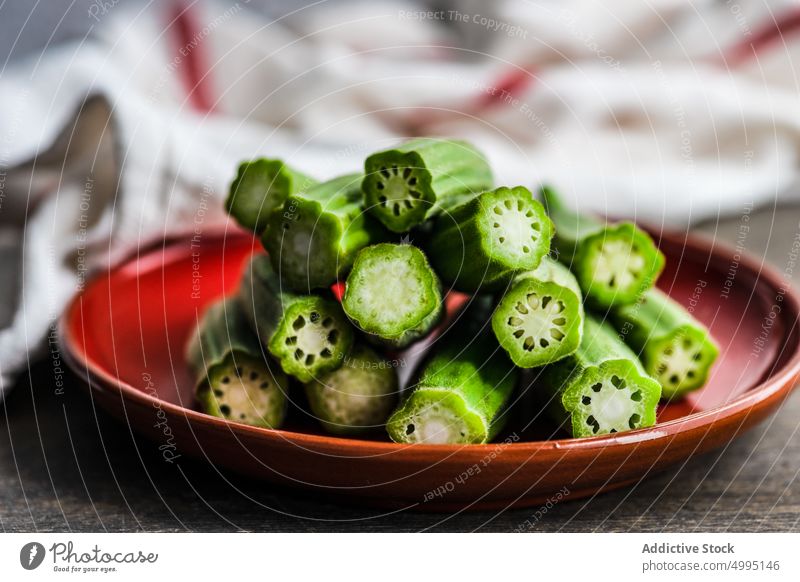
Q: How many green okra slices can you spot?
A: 13